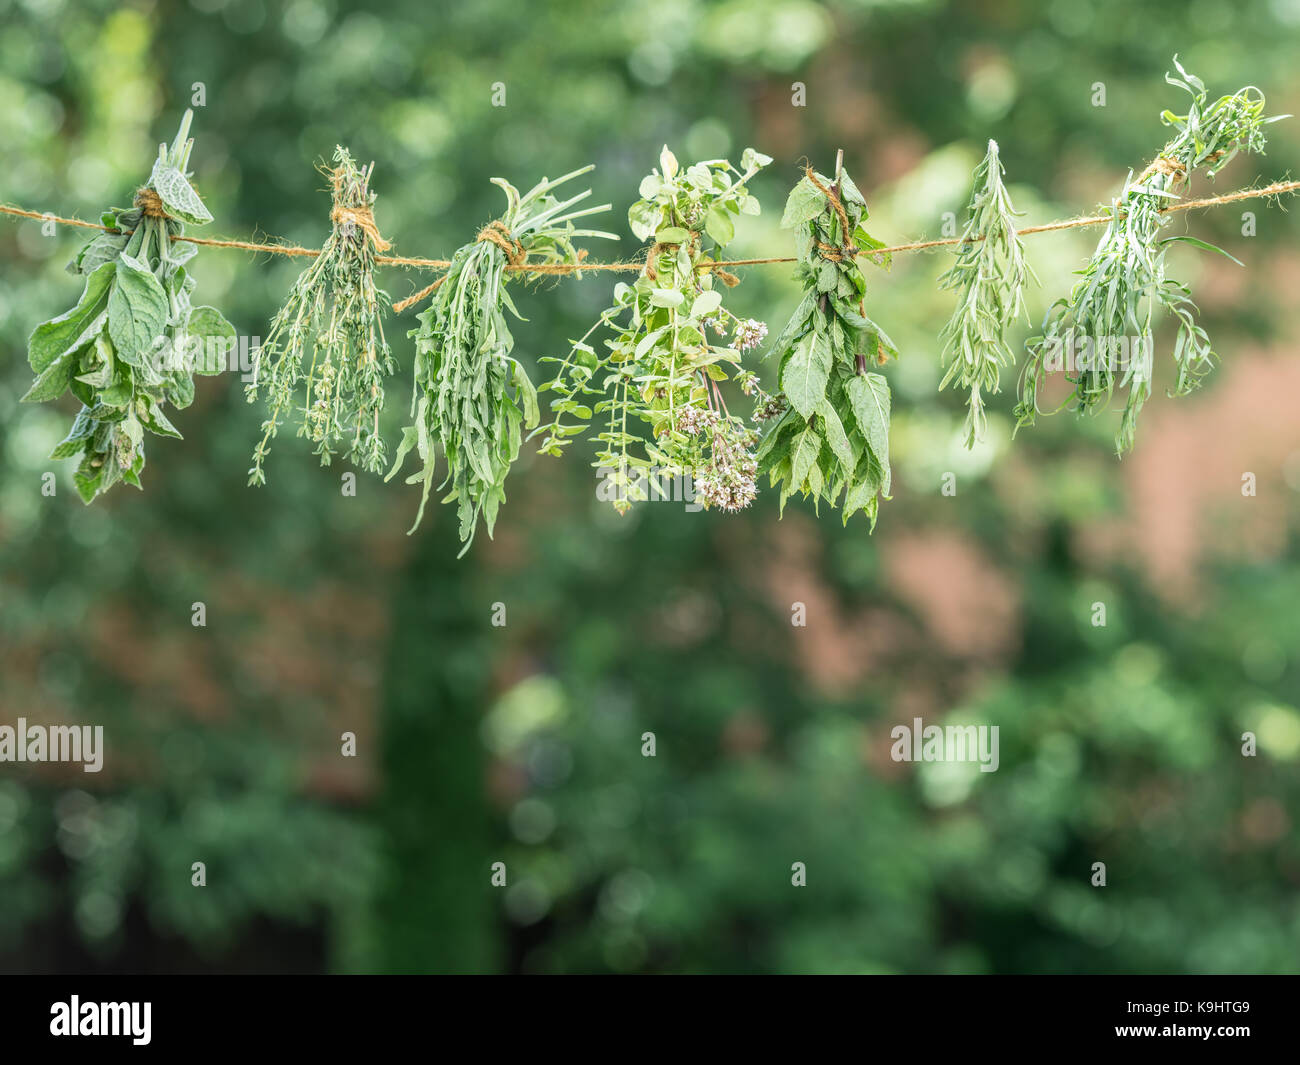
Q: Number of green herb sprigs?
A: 7